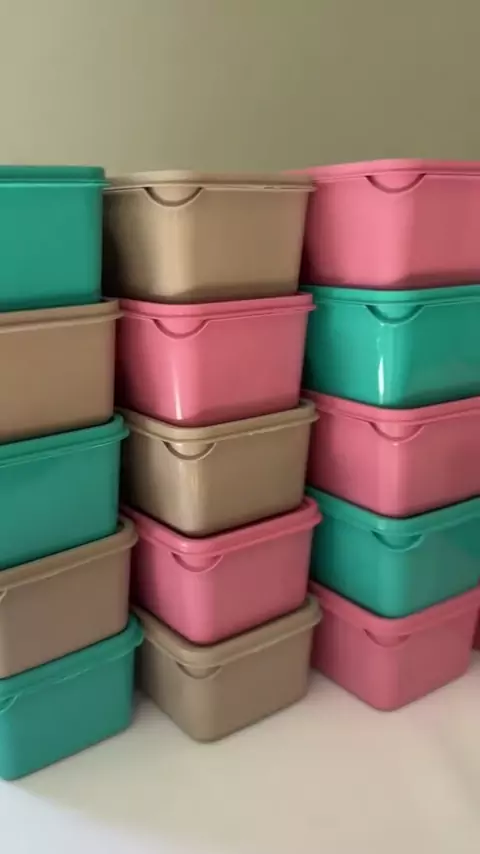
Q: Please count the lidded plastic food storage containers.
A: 15